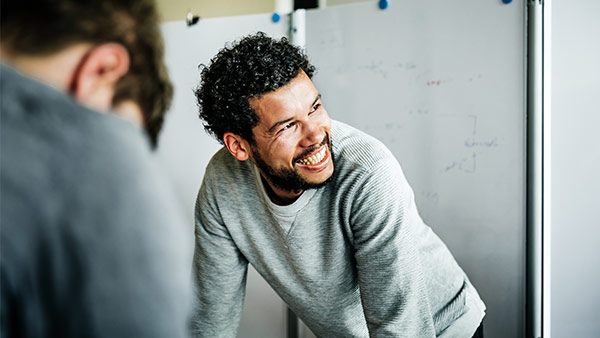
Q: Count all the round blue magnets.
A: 3